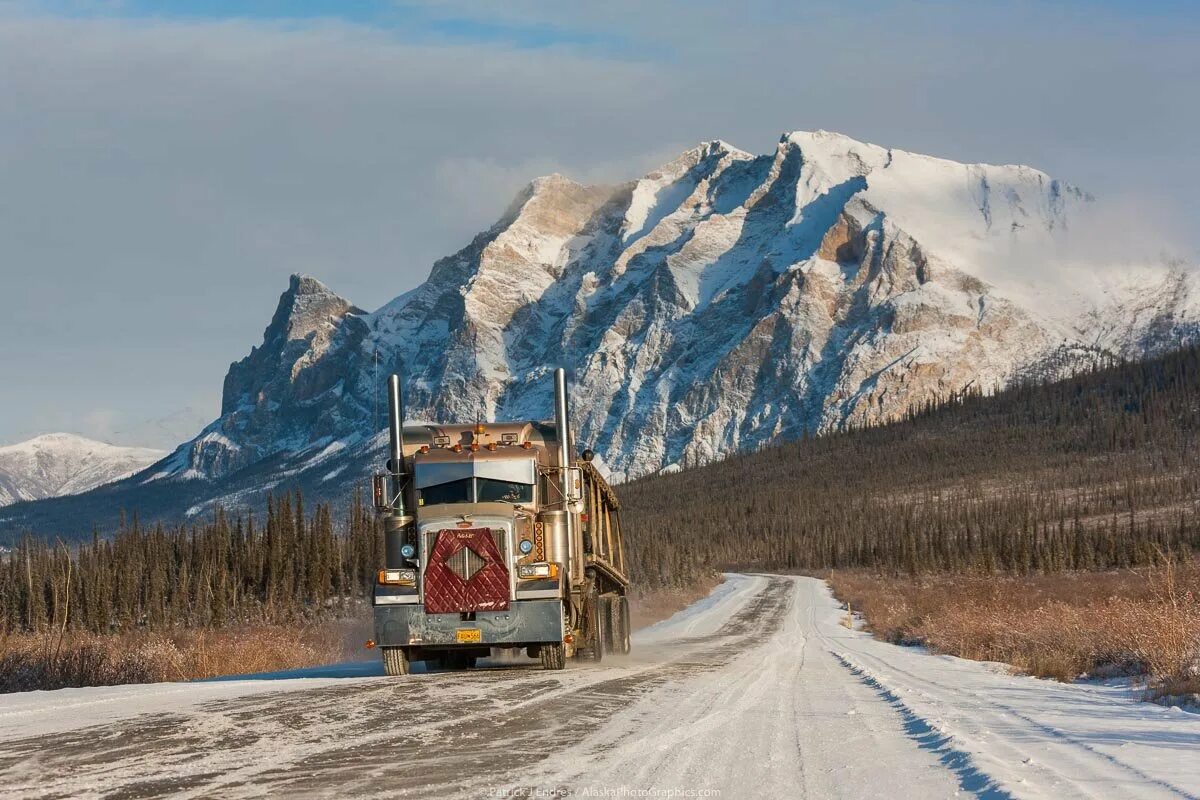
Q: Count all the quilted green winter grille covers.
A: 0